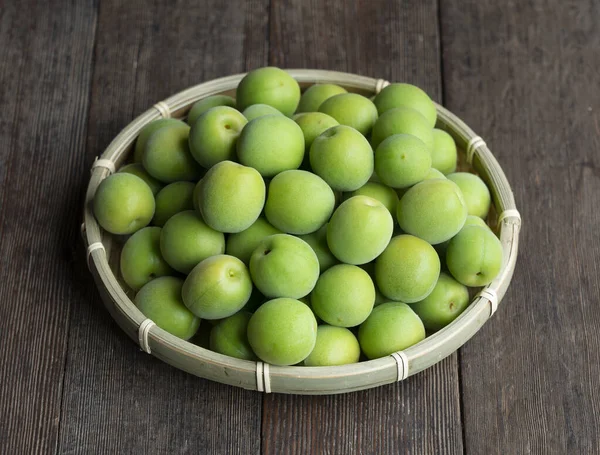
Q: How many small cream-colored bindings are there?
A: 10